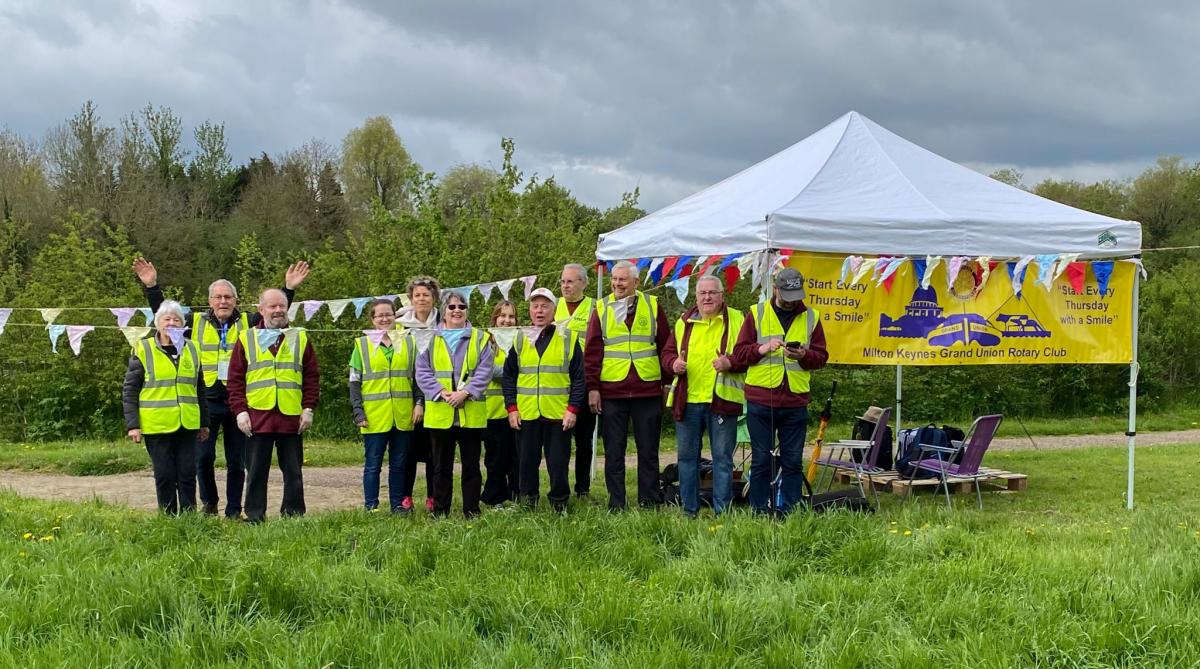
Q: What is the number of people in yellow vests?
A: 12